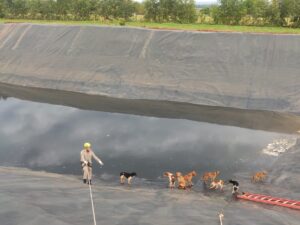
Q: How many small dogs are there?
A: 8